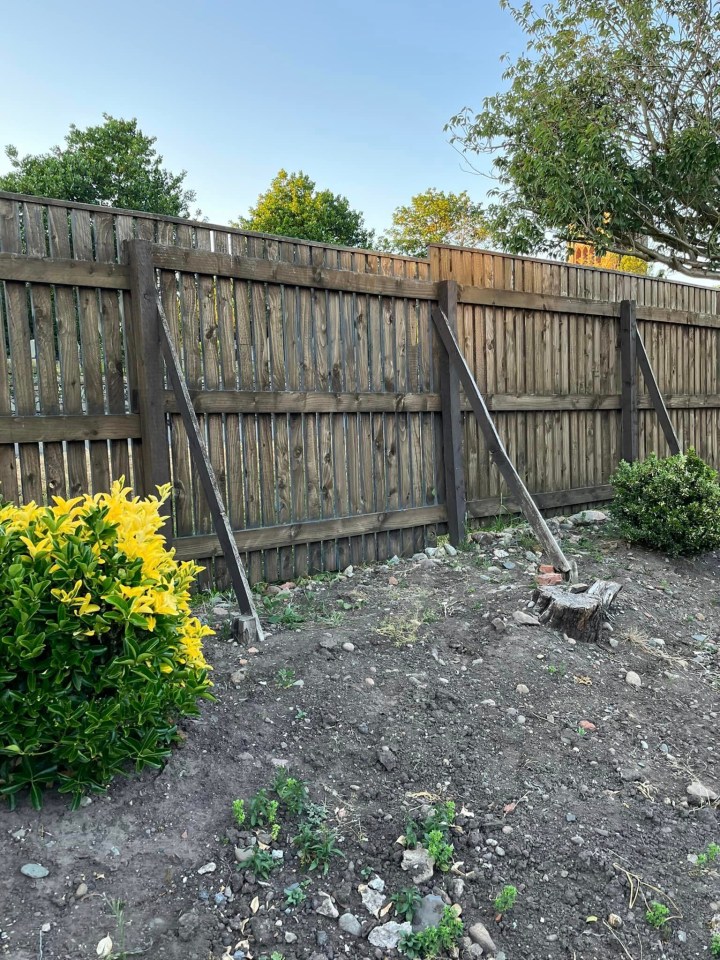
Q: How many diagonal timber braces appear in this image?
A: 3